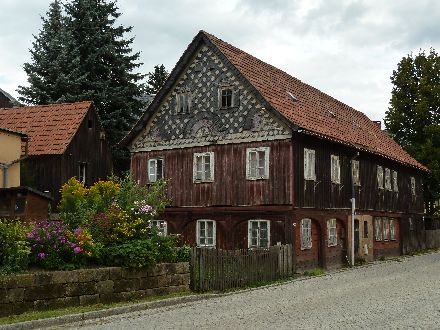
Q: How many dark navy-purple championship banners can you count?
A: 0